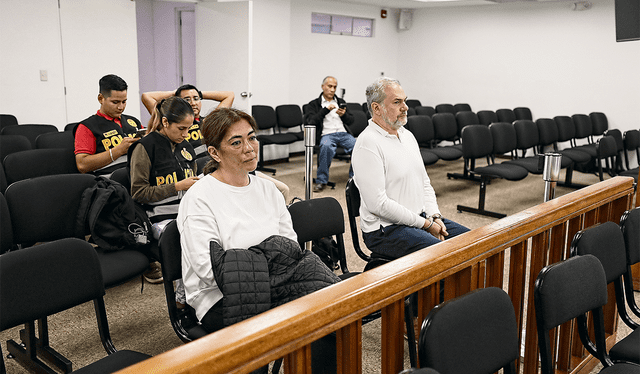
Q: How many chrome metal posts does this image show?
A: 2